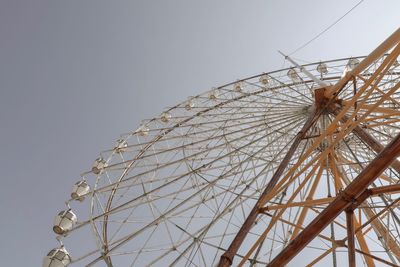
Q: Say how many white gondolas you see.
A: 14